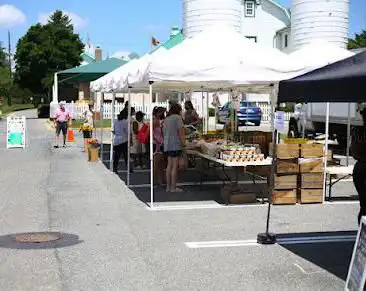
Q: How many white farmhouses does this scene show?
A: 1